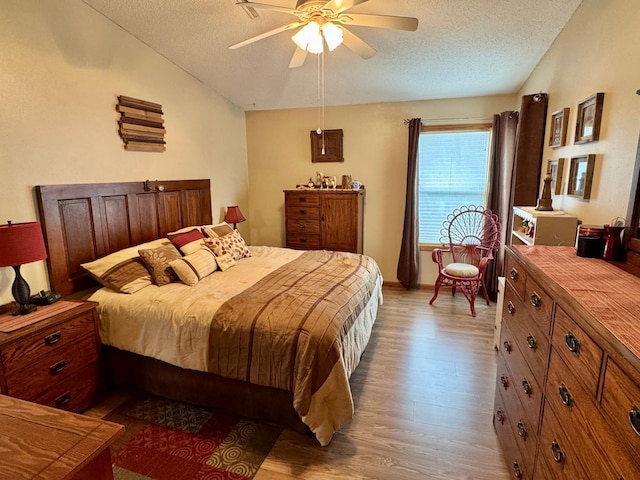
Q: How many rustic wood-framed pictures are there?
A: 4